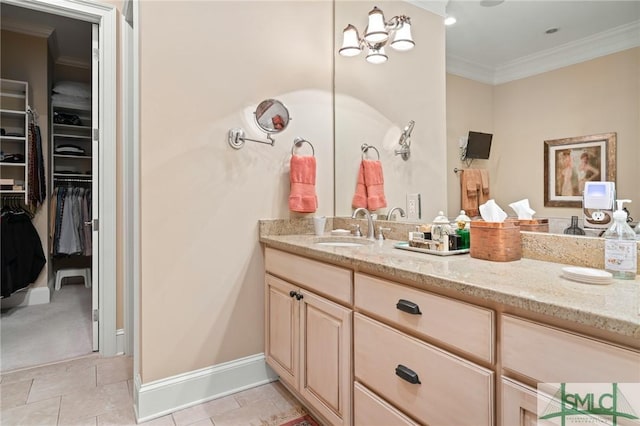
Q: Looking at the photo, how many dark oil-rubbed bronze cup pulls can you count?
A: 2